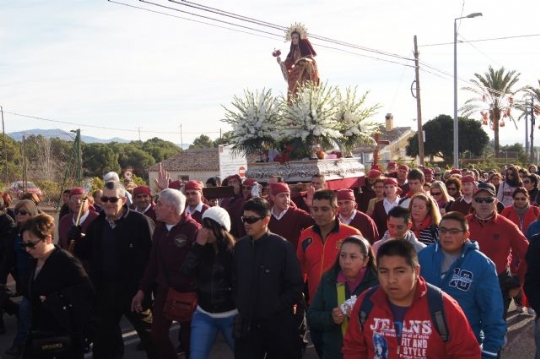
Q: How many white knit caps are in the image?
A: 1